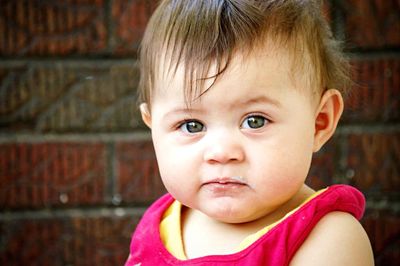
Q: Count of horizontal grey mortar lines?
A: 3